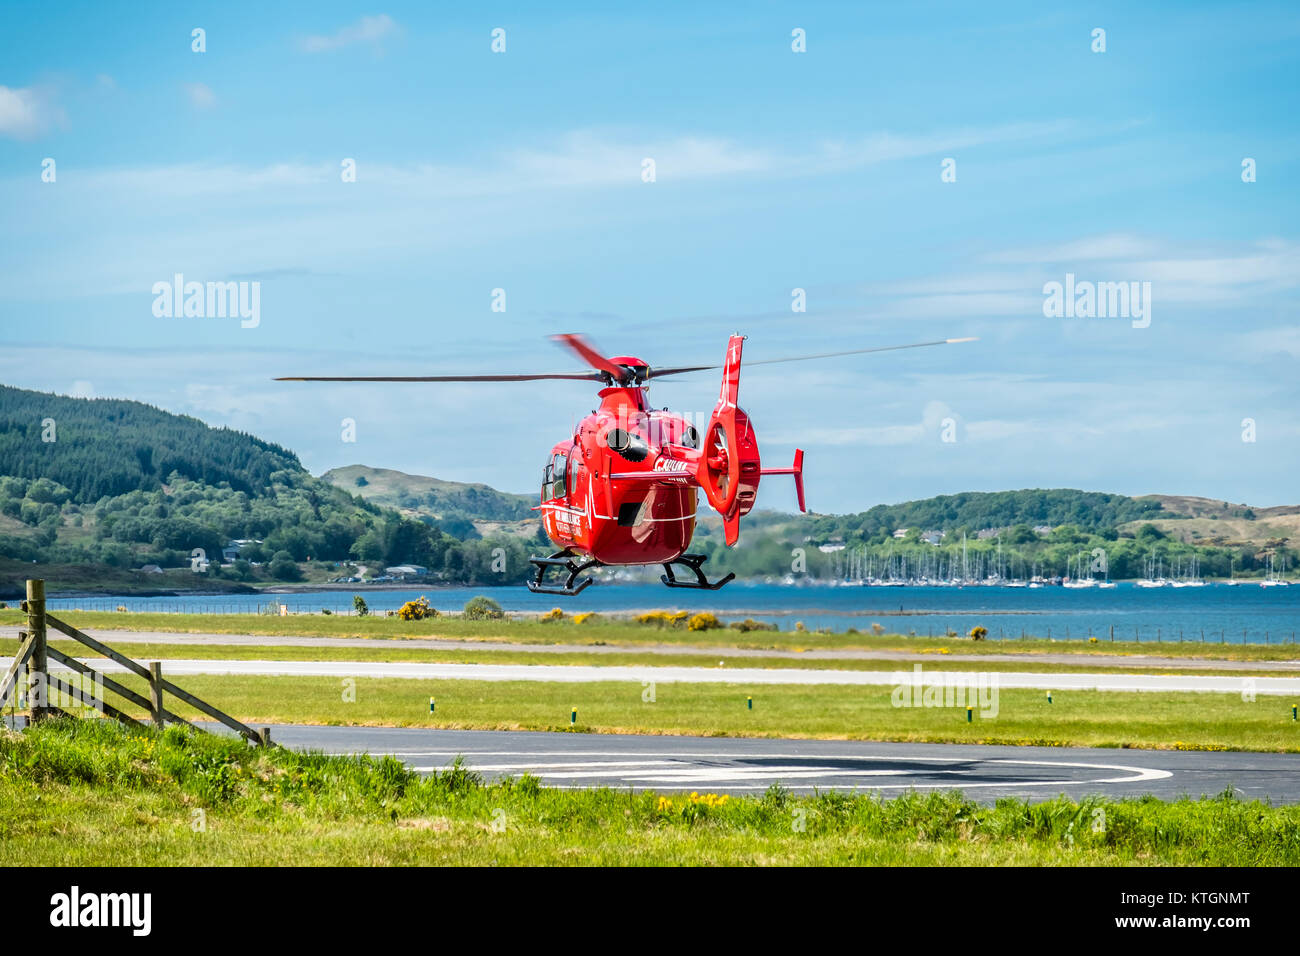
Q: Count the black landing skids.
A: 2